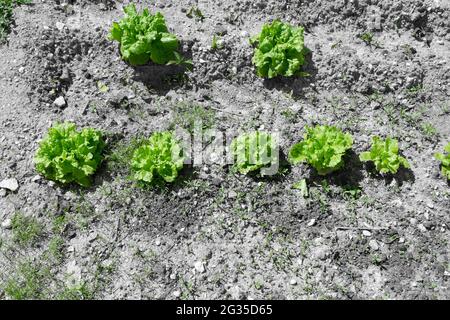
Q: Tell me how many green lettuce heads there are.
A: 8